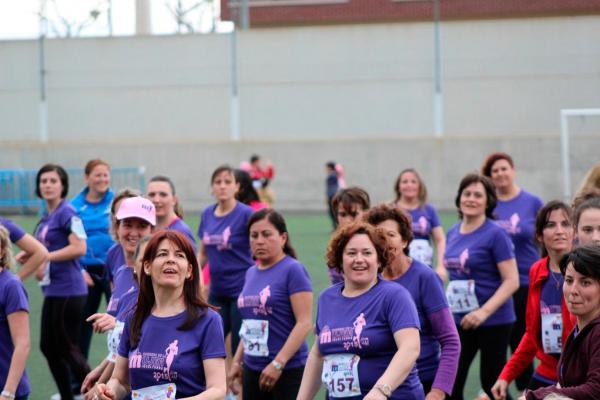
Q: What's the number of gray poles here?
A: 3